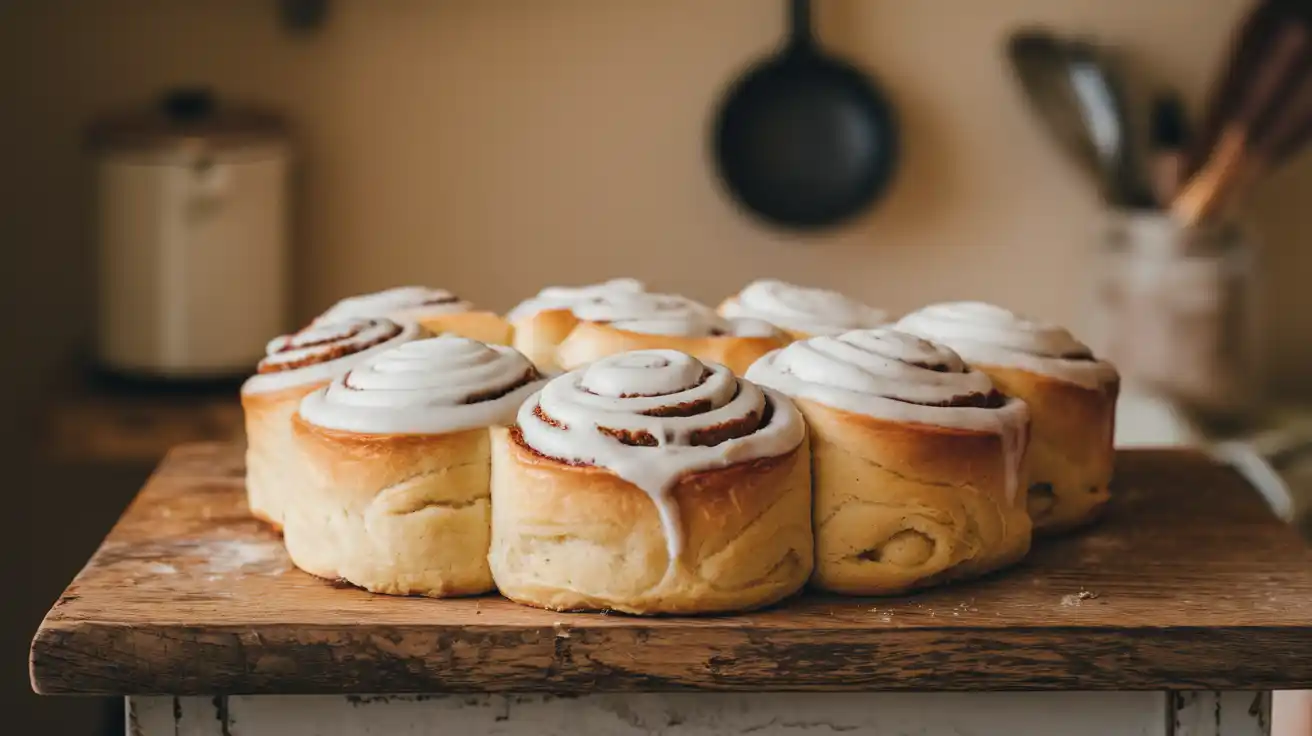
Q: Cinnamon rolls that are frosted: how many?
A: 9